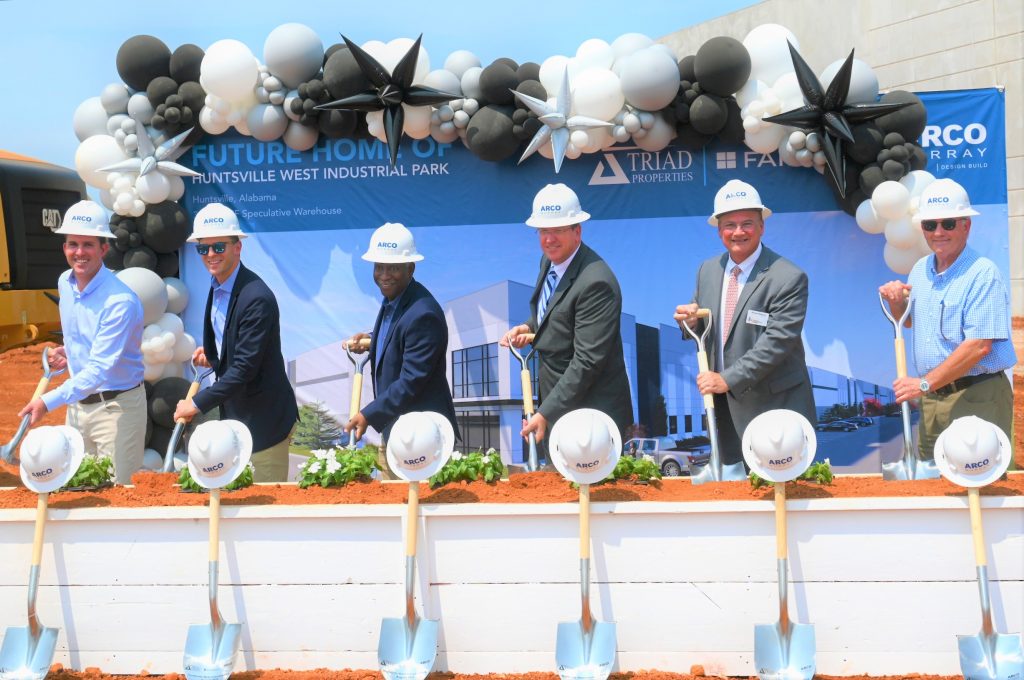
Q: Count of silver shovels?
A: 12